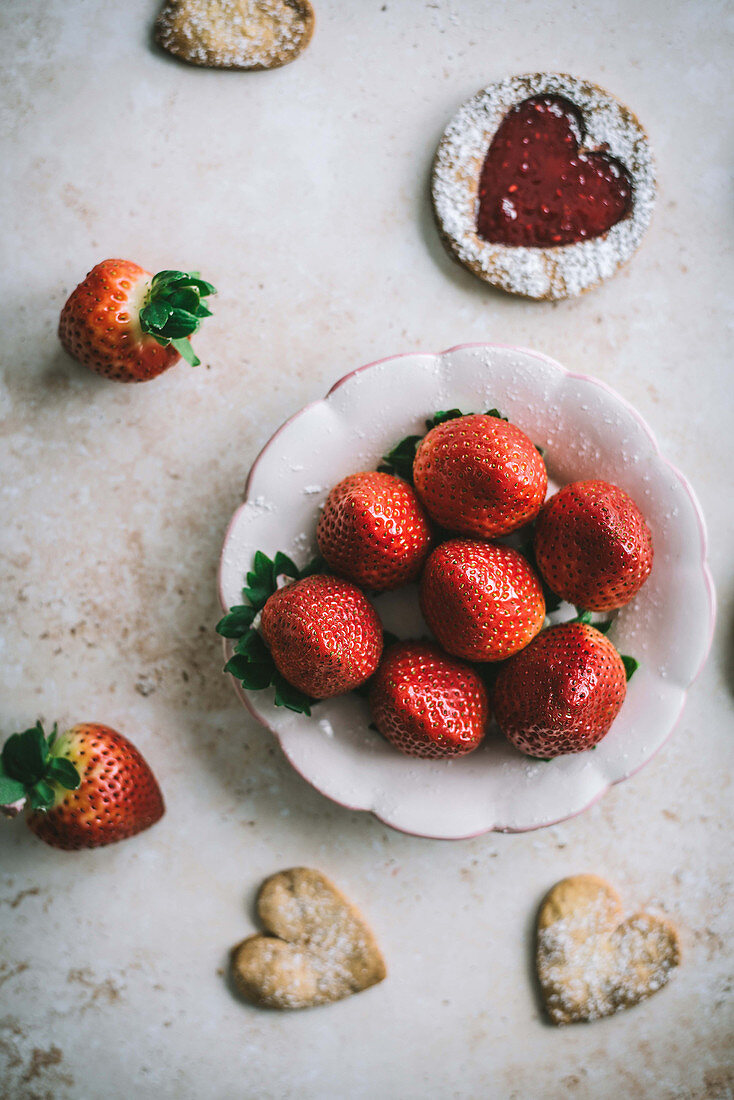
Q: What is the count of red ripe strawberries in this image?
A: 9